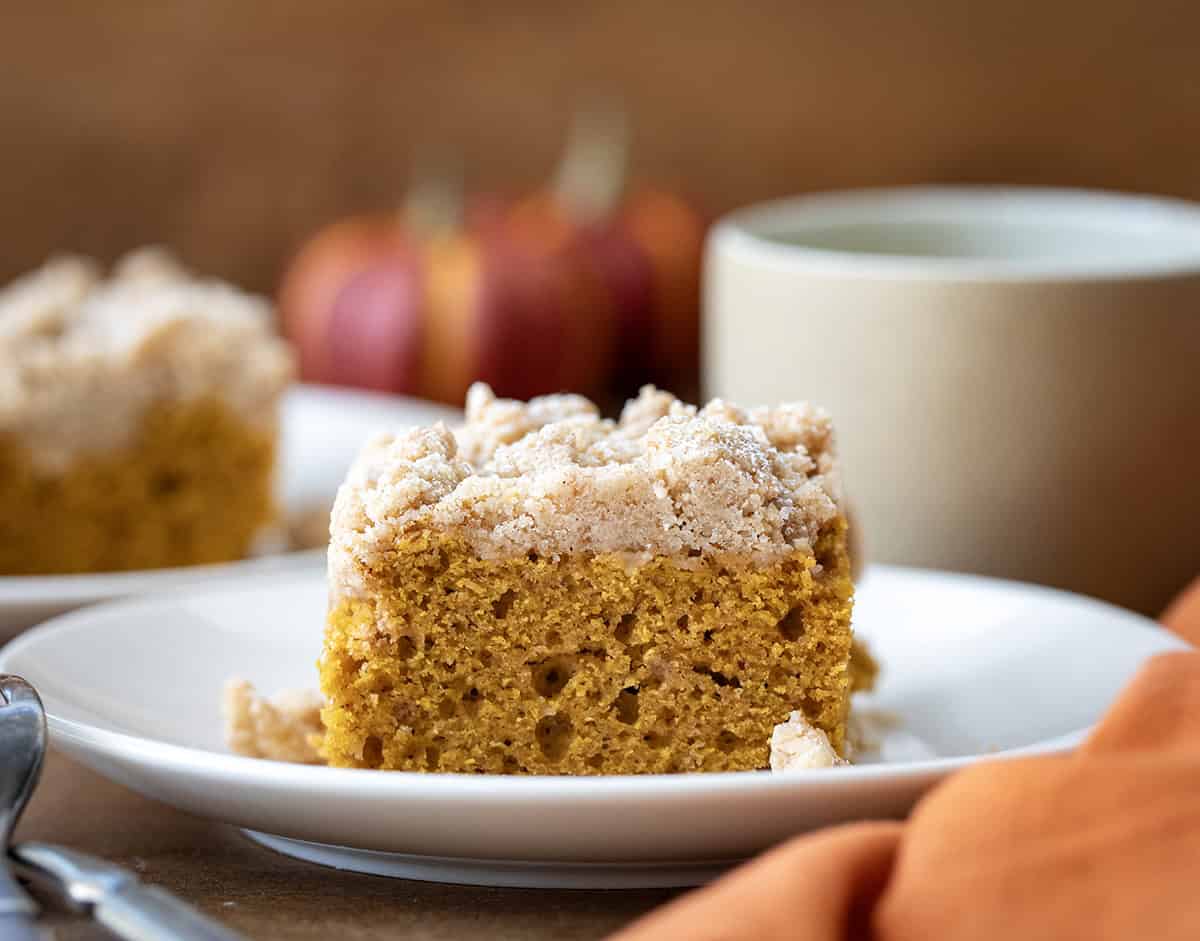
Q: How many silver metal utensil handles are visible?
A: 2